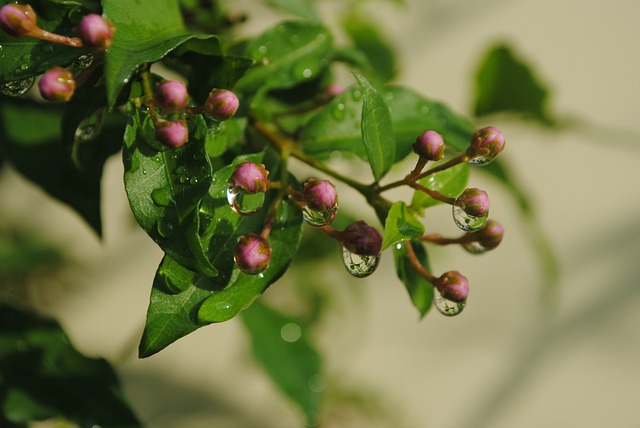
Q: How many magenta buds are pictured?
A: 15